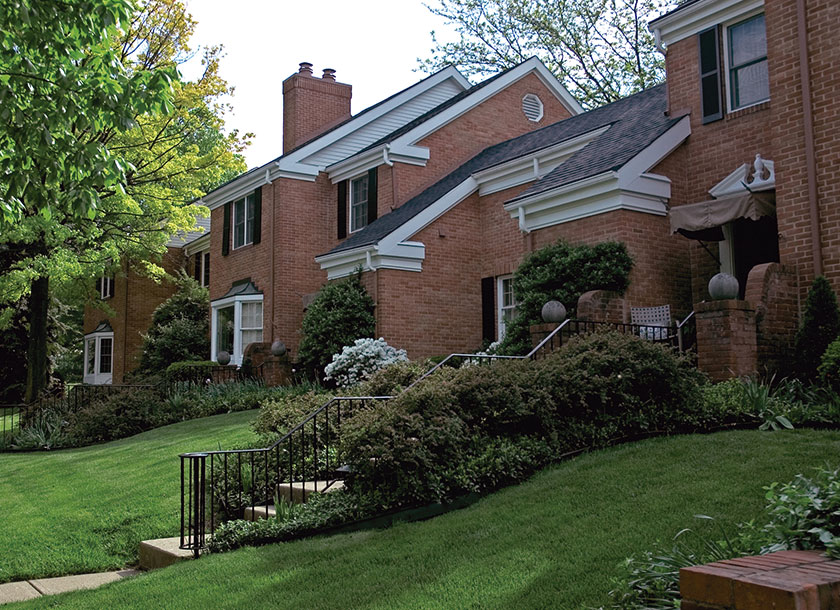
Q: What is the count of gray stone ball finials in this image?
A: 4